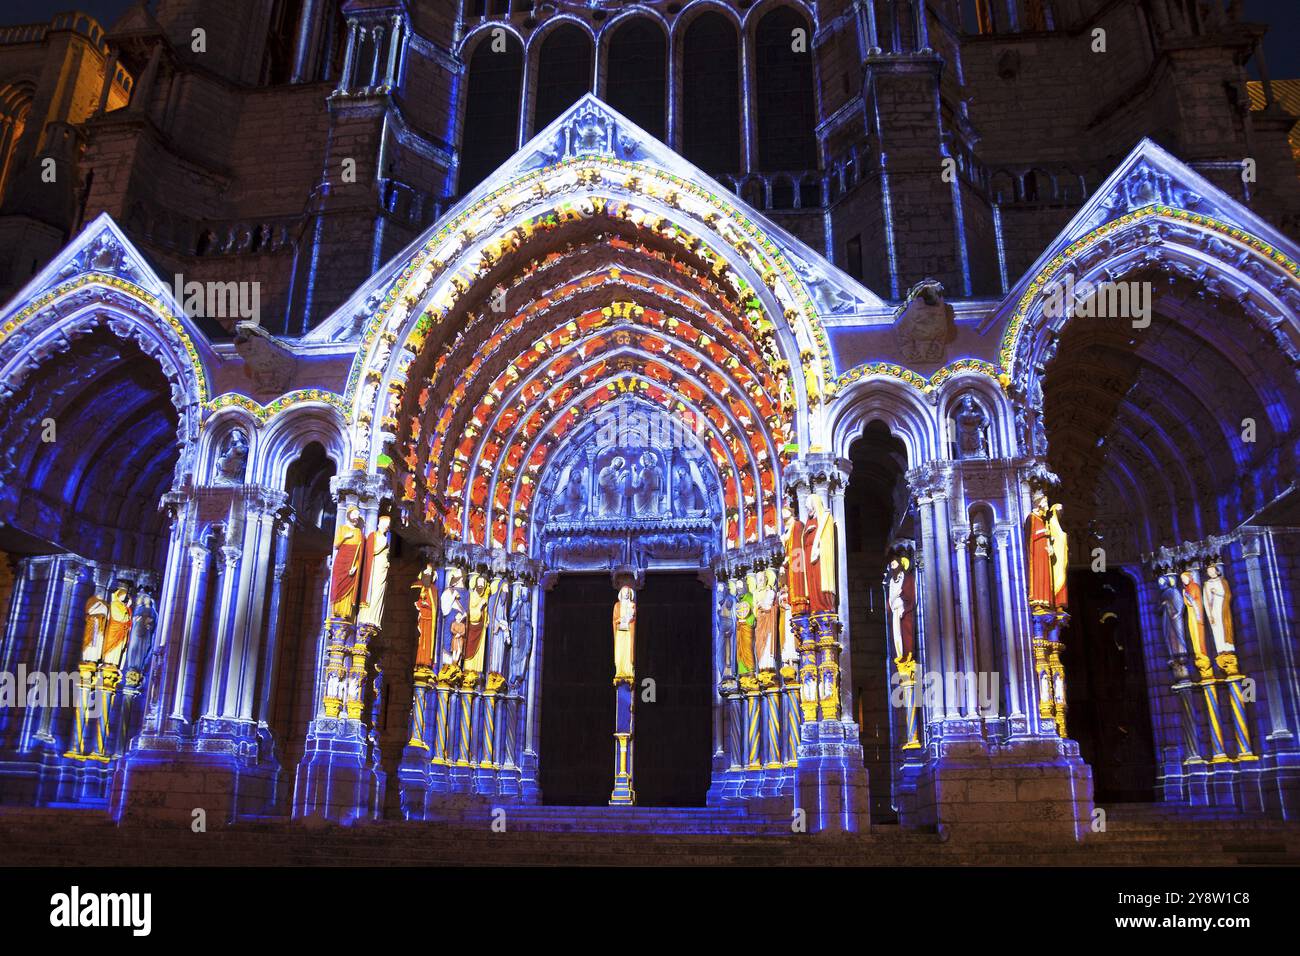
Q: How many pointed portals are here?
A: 3